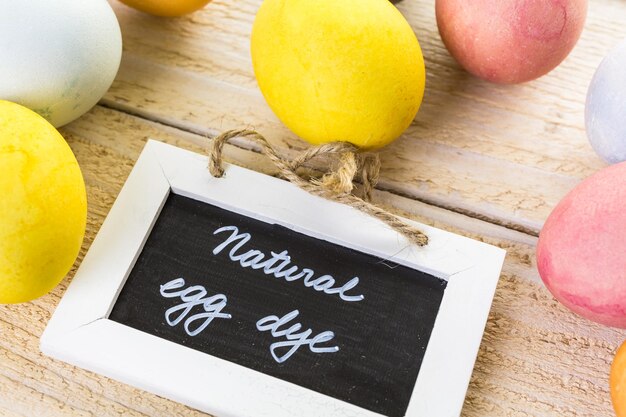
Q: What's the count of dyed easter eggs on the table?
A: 8